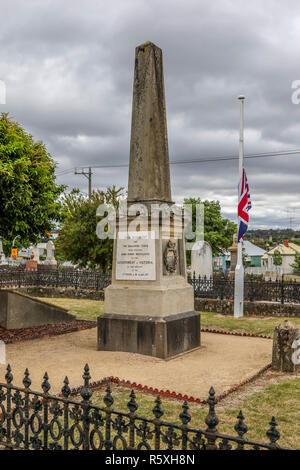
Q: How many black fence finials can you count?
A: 12